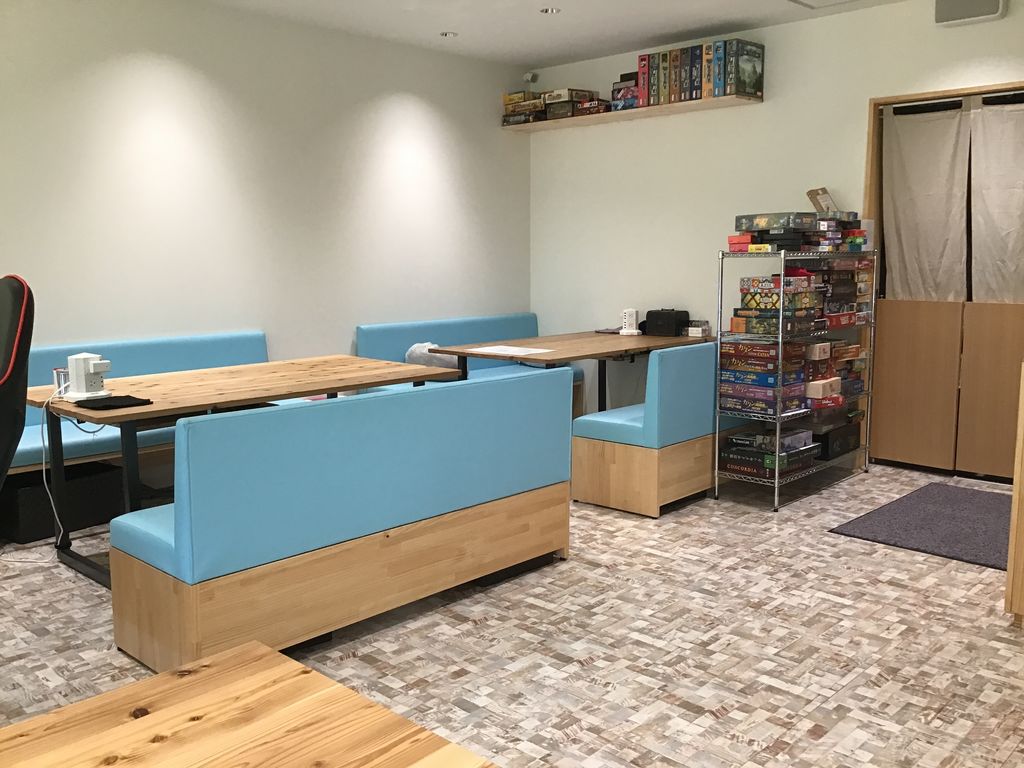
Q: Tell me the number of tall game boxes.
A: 9